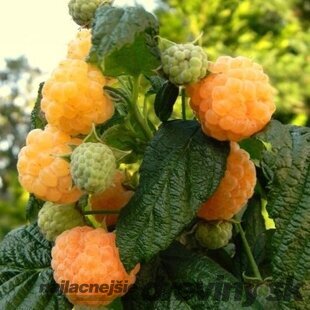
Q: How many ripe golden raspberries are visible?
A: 7